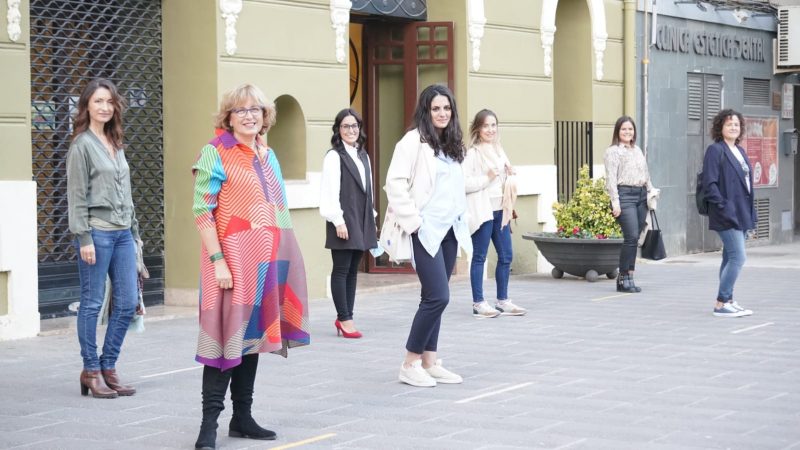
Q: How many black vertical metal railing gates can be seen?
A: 1